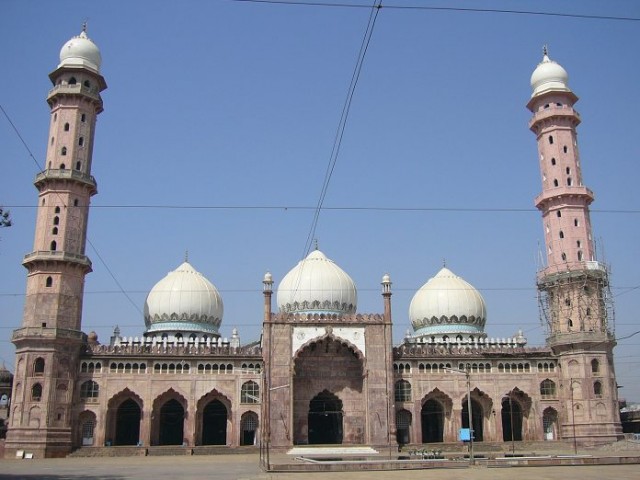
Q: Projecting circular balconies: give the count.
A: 8